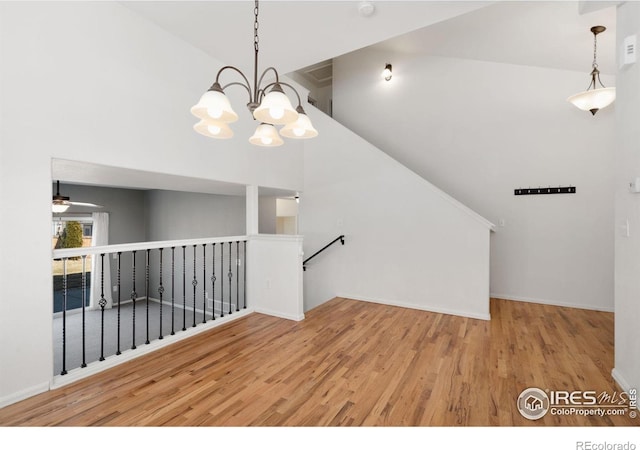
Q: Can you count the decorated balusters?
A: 6